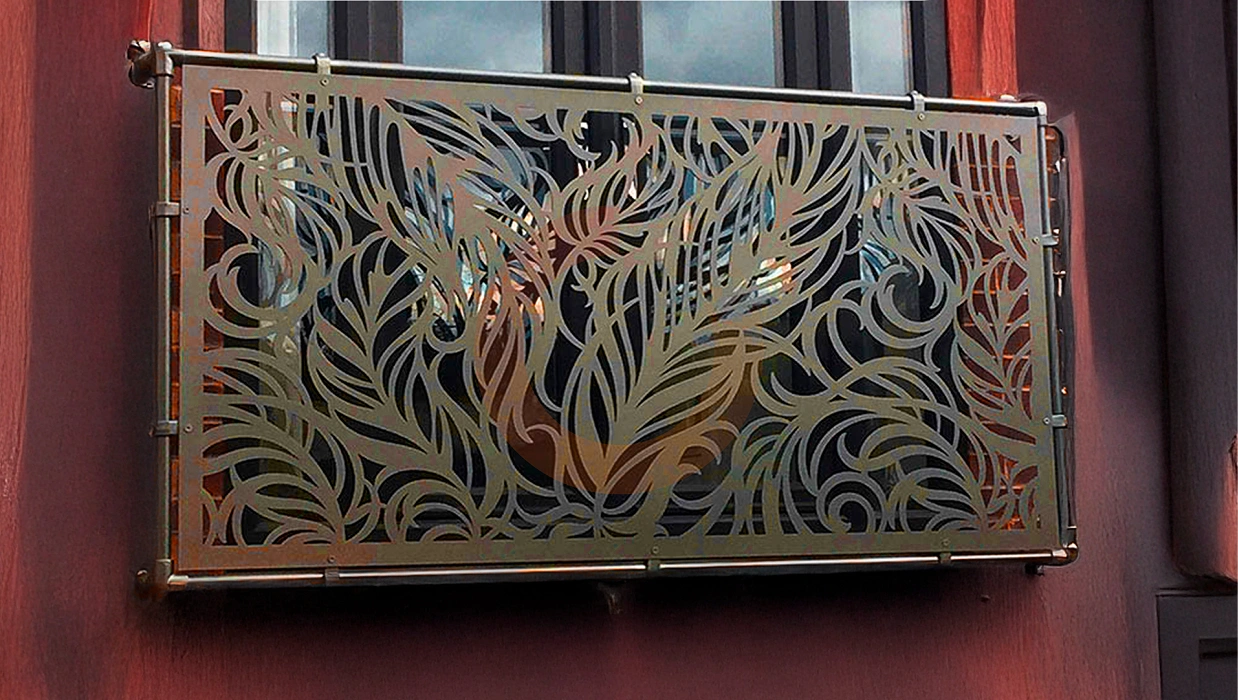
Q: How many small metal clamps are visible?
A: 10